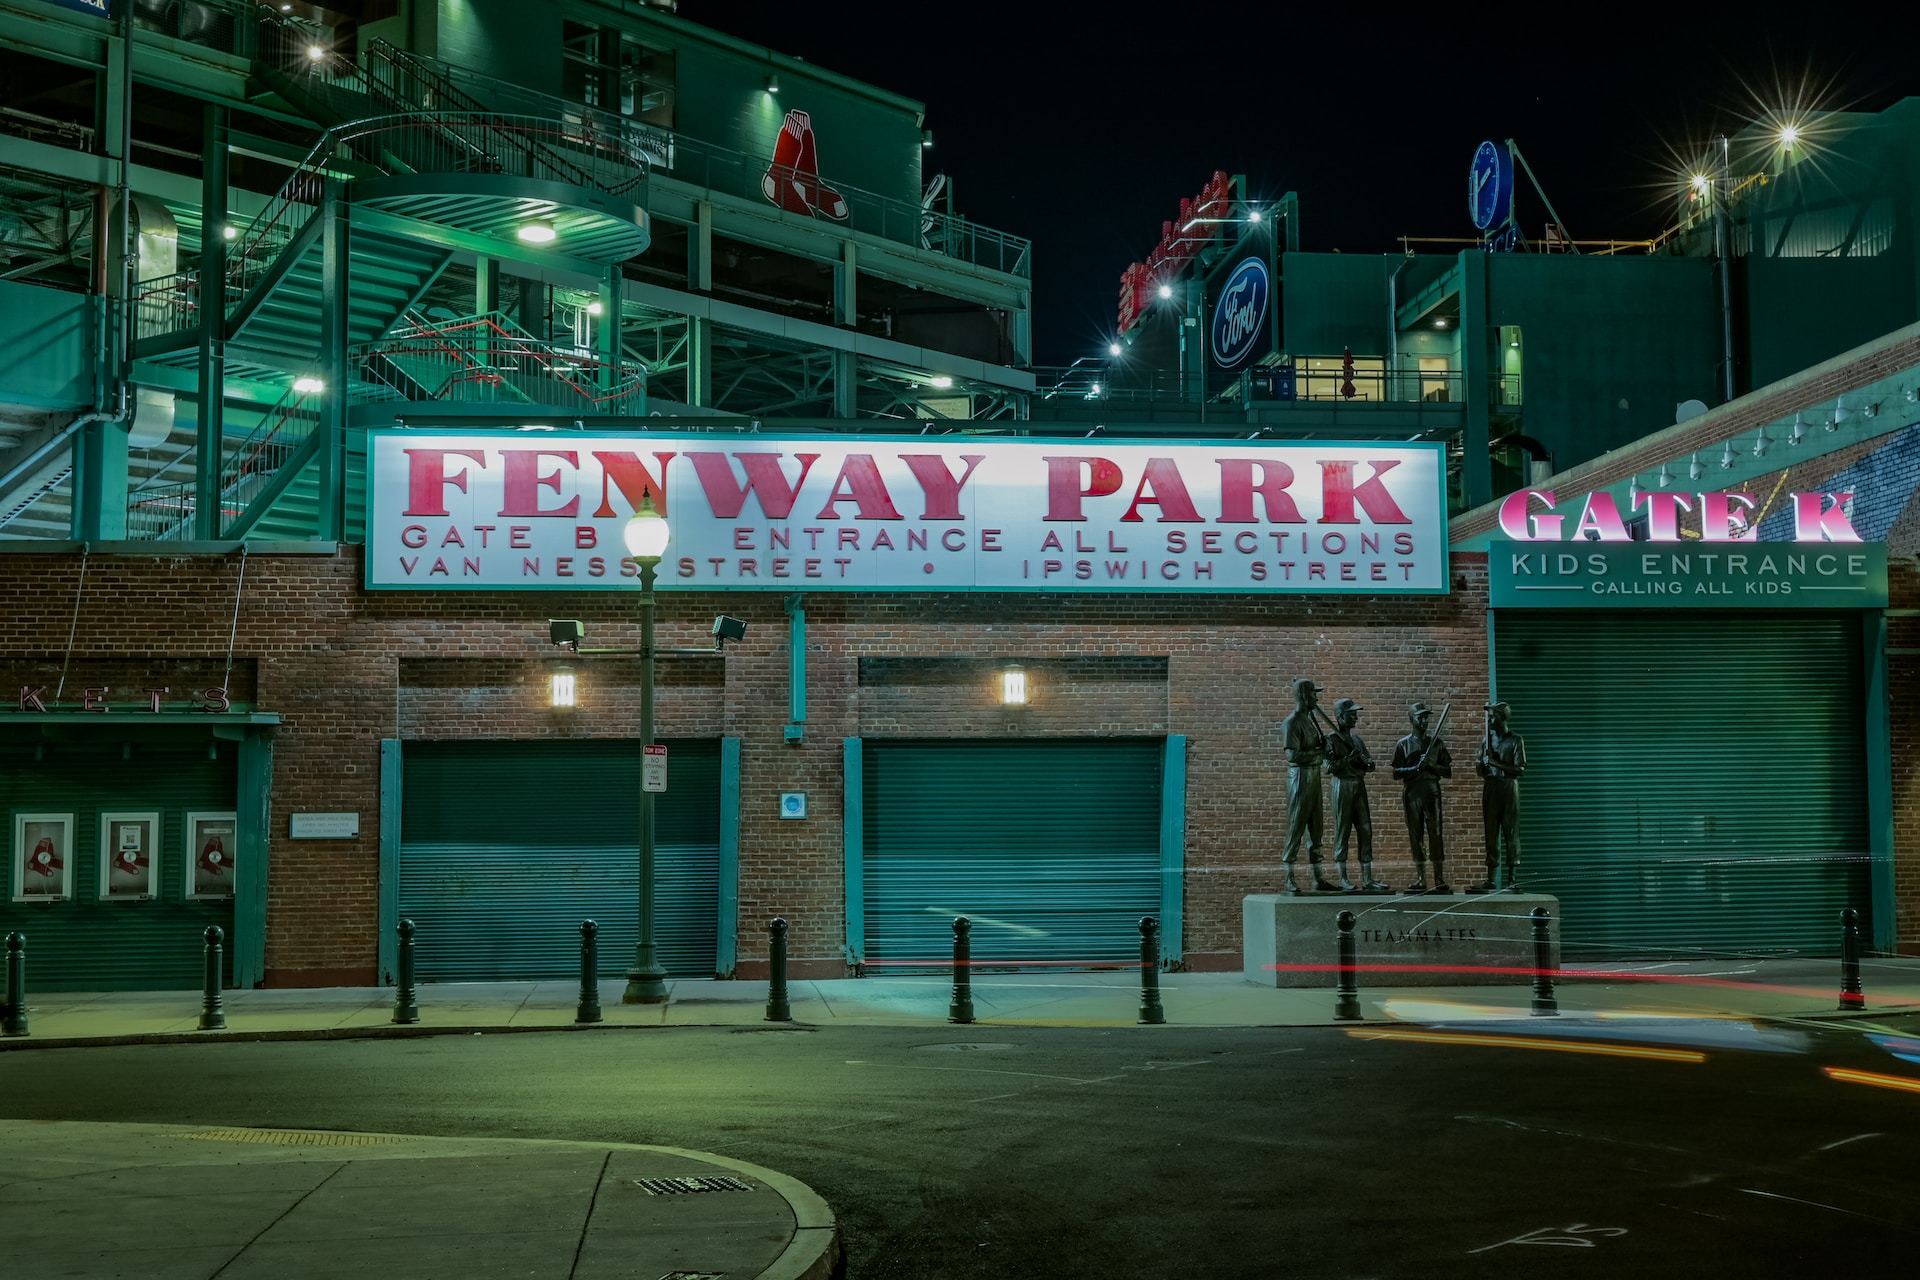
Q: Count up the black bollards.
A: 10